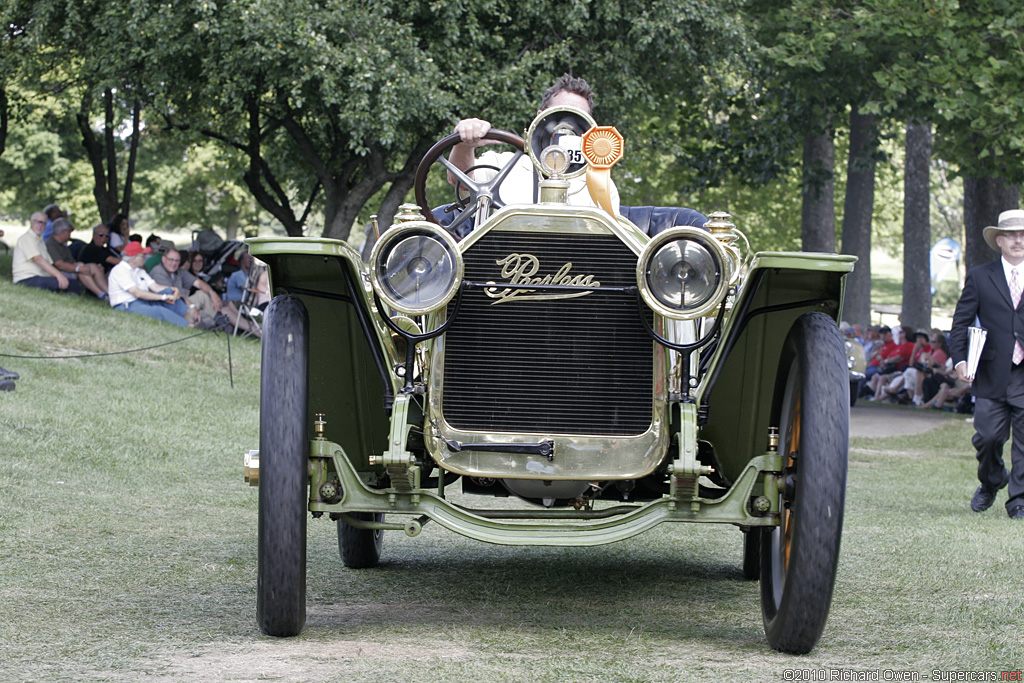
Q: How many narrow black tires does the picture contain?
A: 4